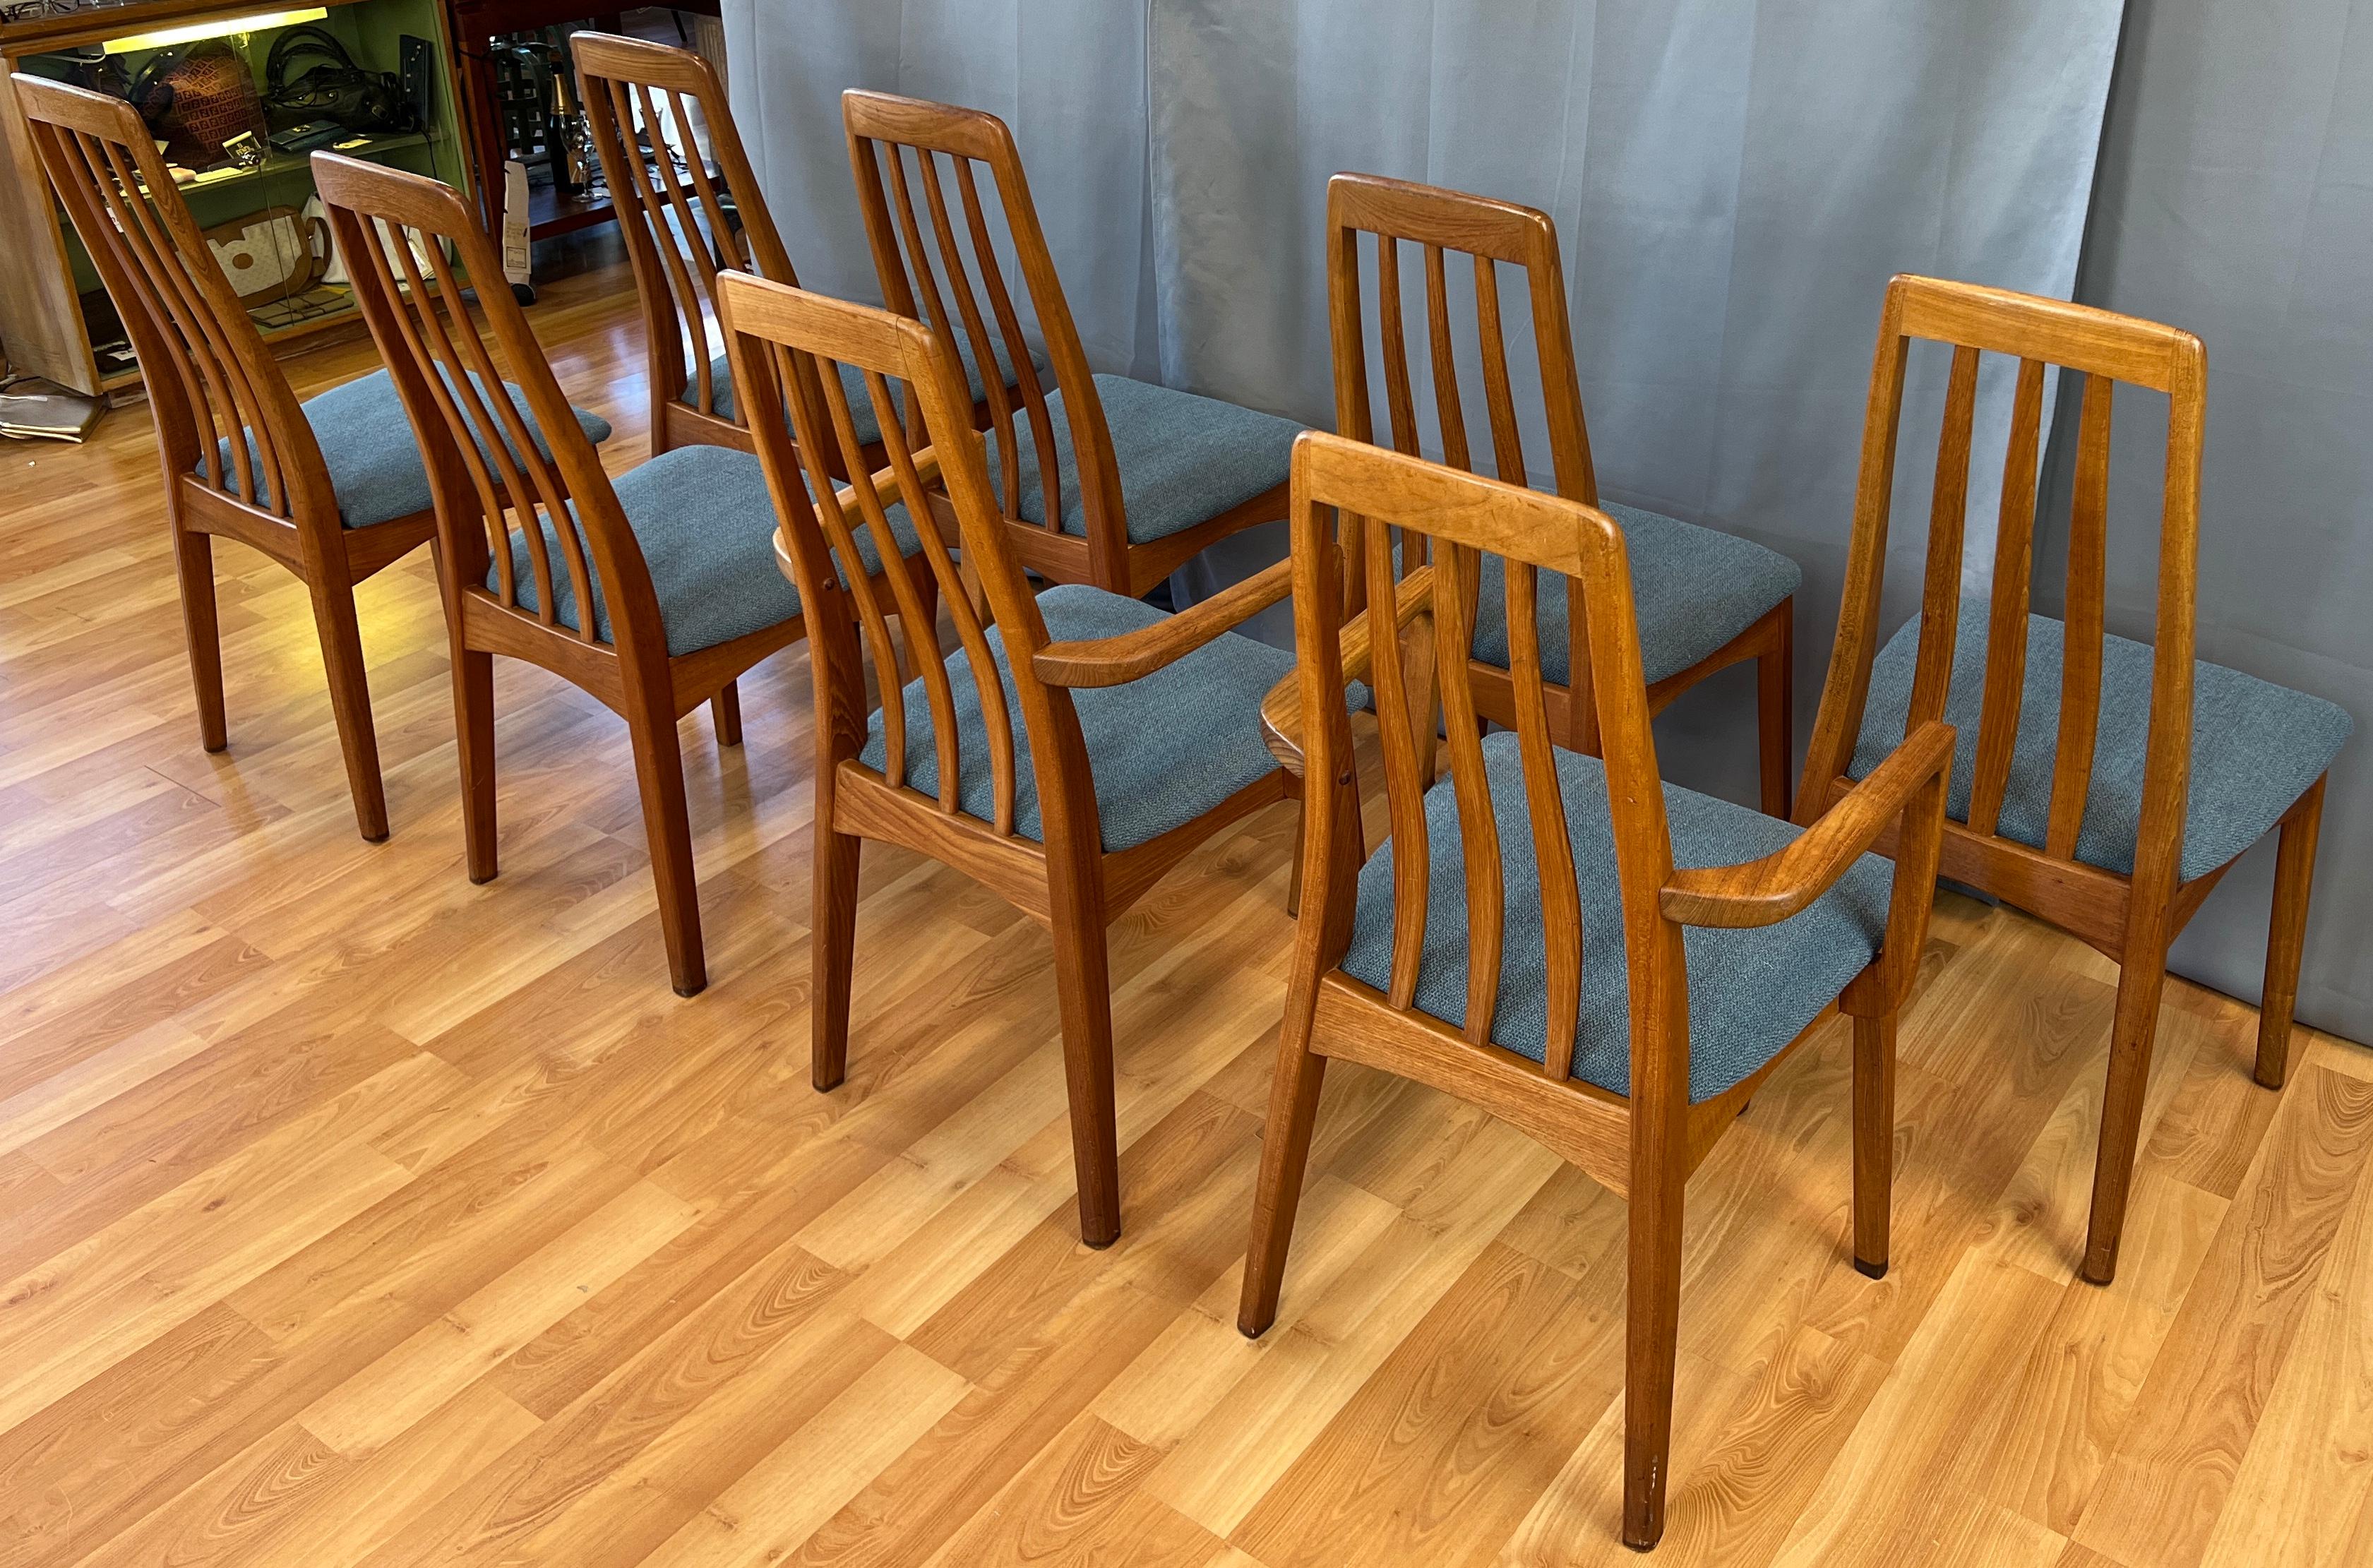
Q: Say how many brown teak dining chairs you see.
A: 8